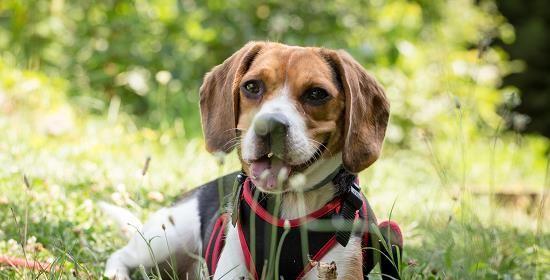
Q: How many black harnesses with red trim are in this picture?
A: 1